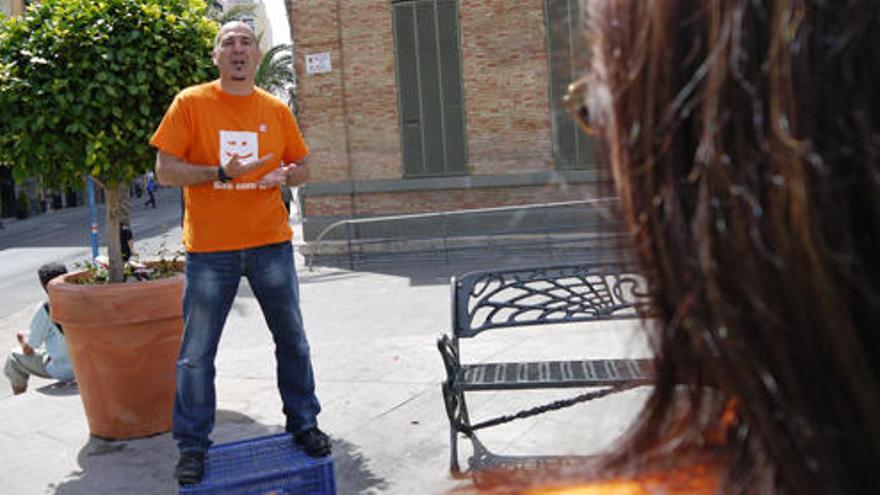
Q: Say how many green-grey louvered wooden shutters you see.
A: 2